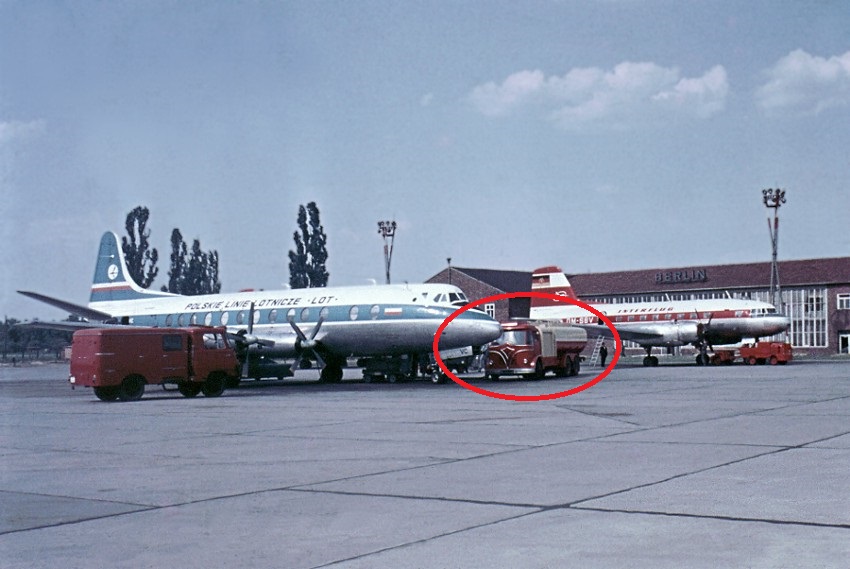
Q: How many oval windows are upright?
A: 13